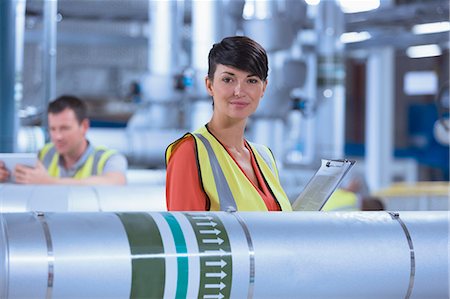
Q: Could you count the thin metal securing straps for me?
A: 3